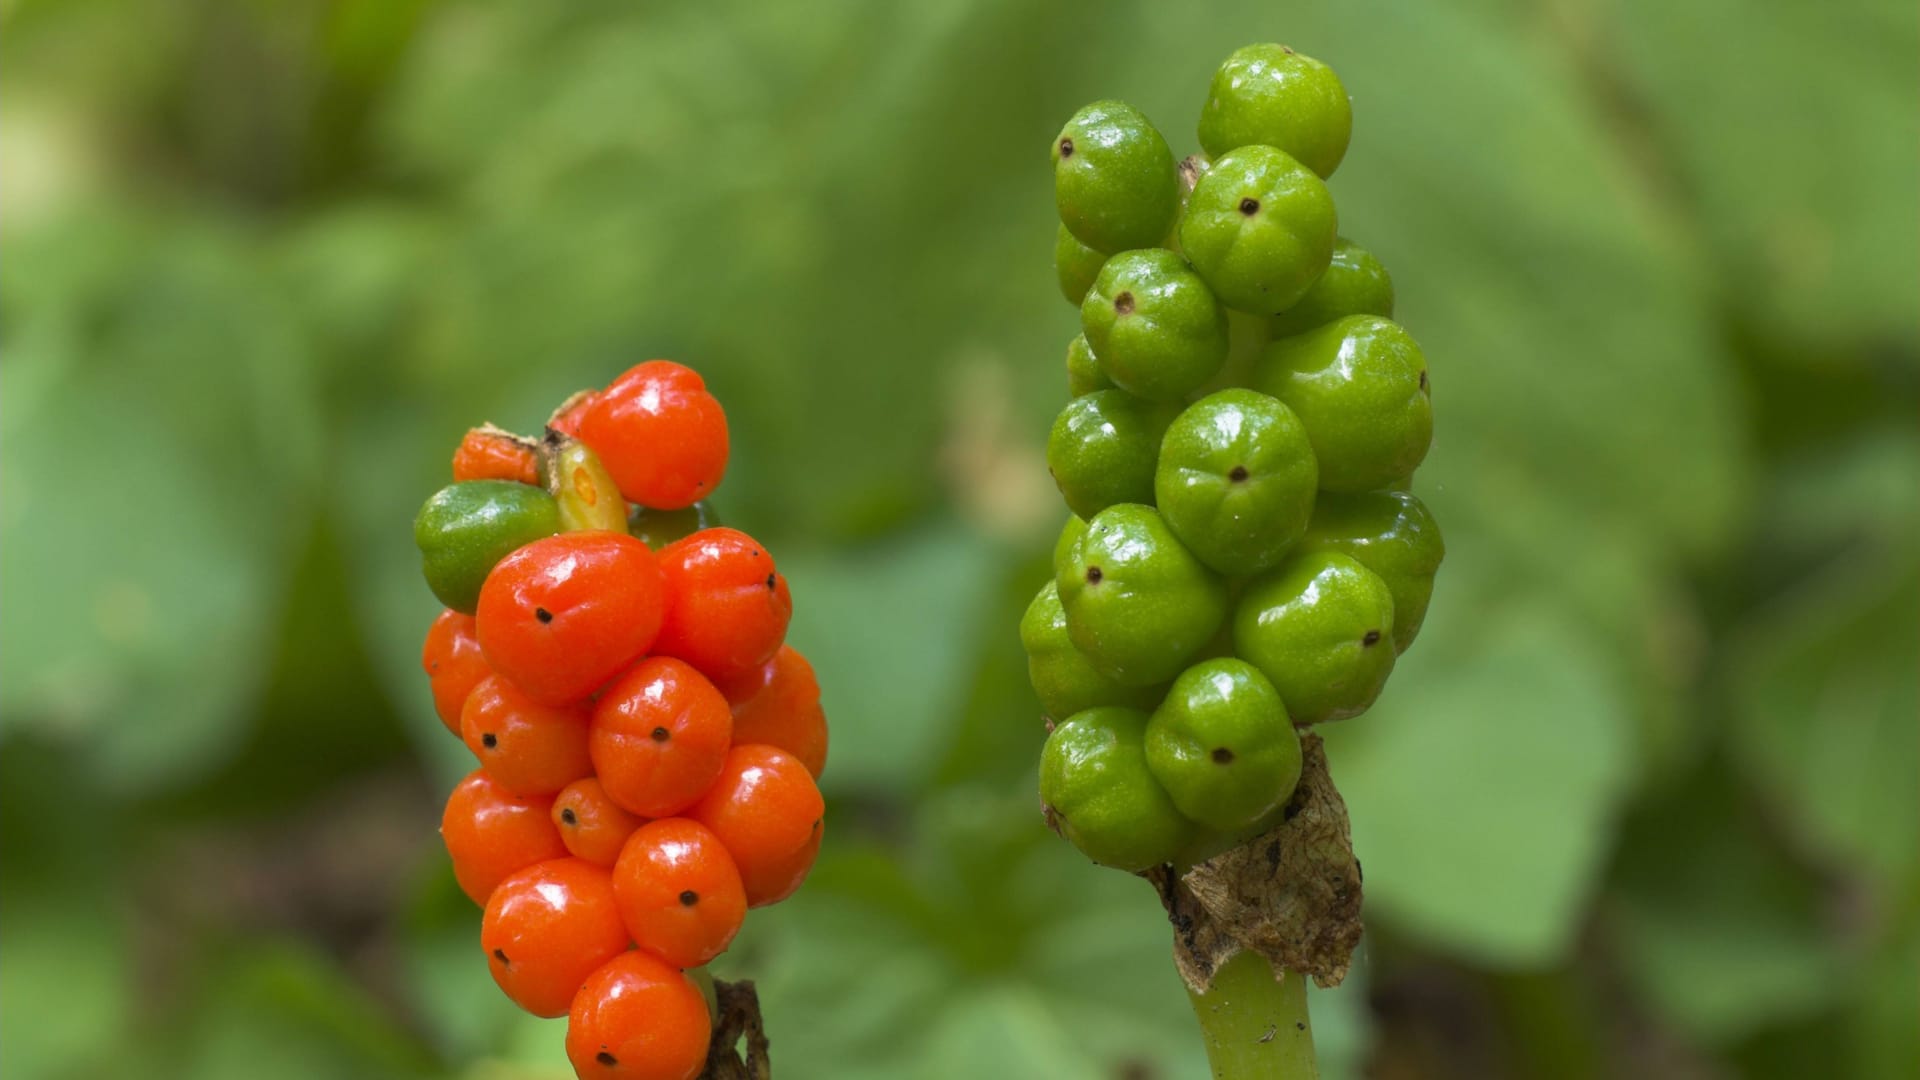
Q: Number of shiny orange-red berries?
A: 13